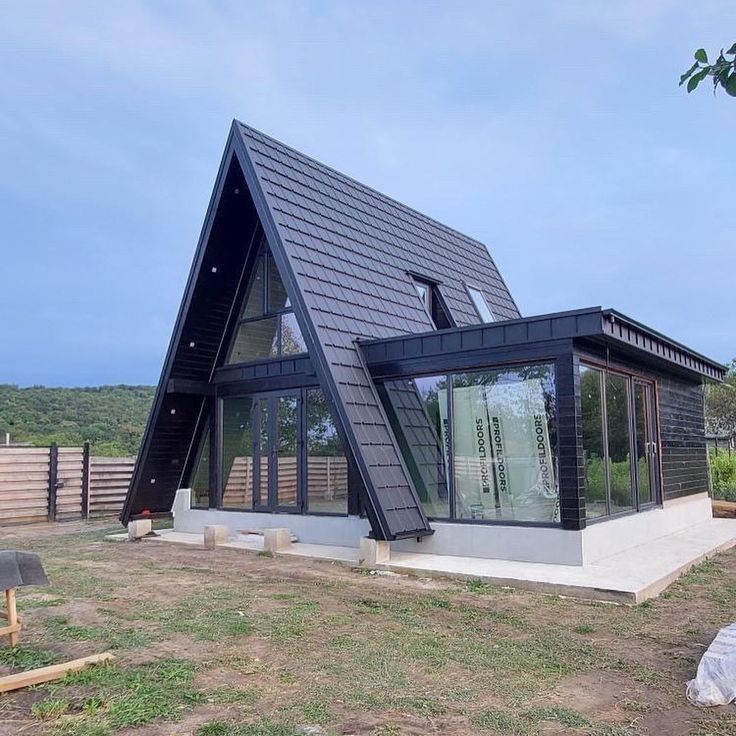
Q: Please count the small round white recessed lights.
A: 5